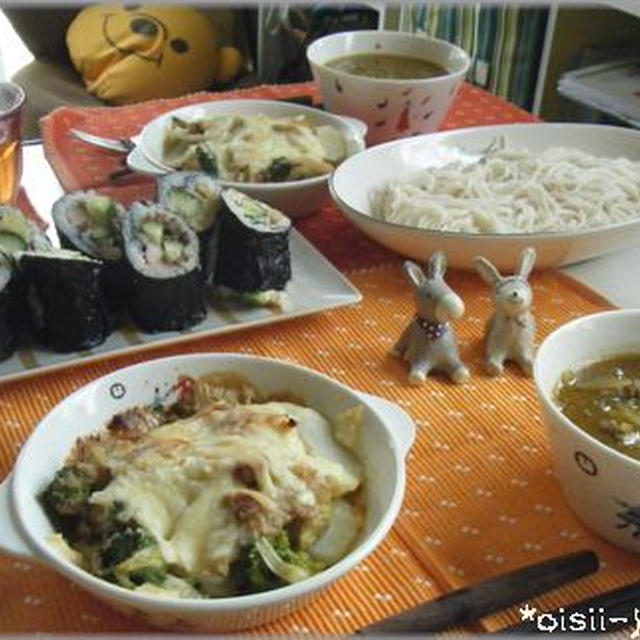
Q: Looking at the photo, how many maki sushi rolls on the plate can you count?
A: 7